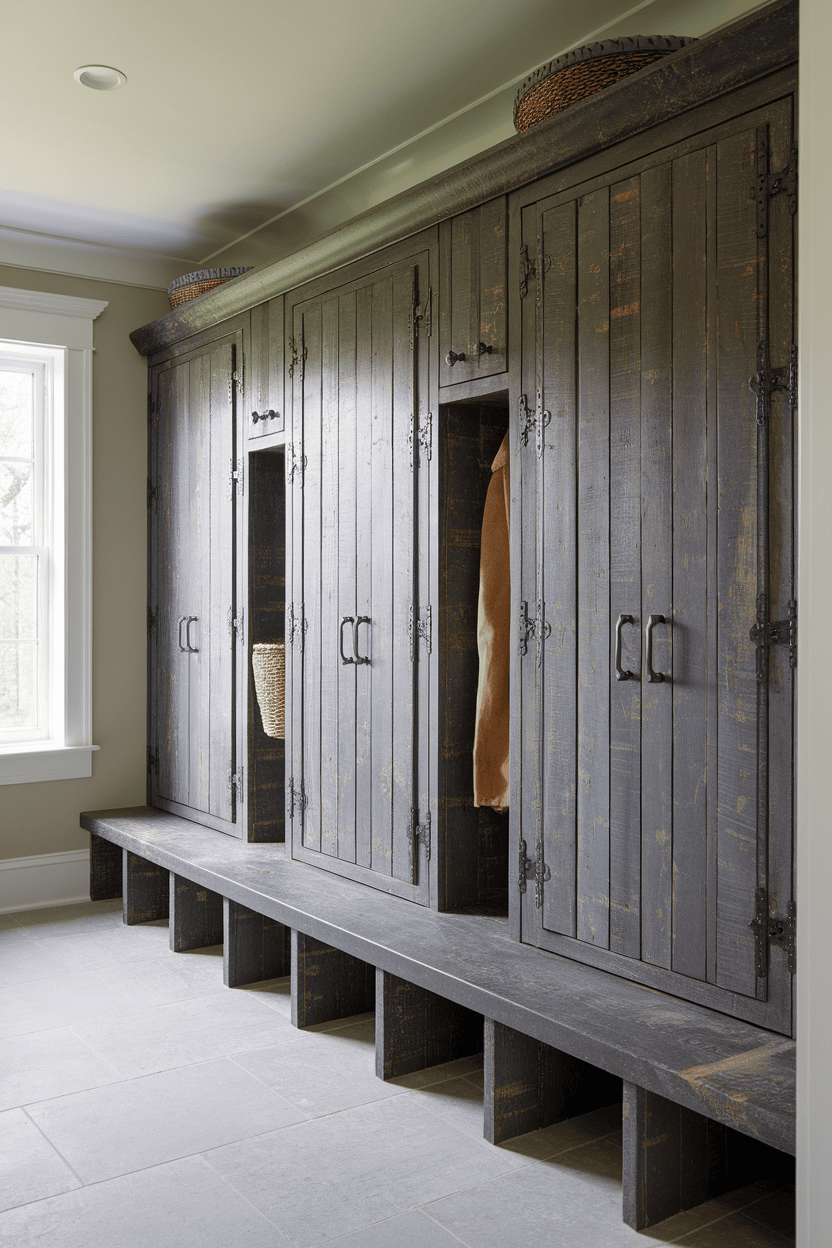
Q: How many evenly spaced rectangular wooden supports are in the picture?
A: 8